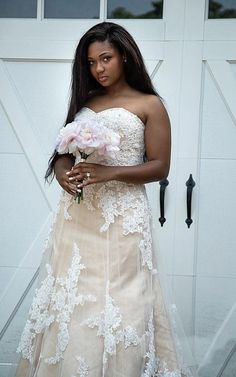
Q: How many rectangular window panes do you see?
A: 4